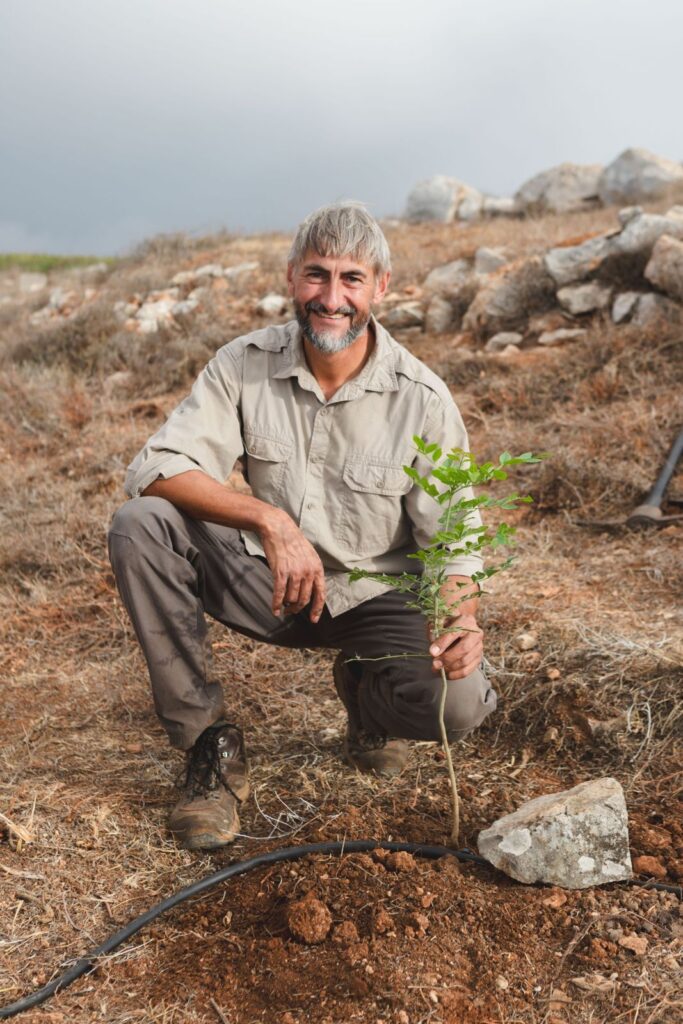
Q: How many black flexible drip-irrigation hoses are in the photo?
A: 1